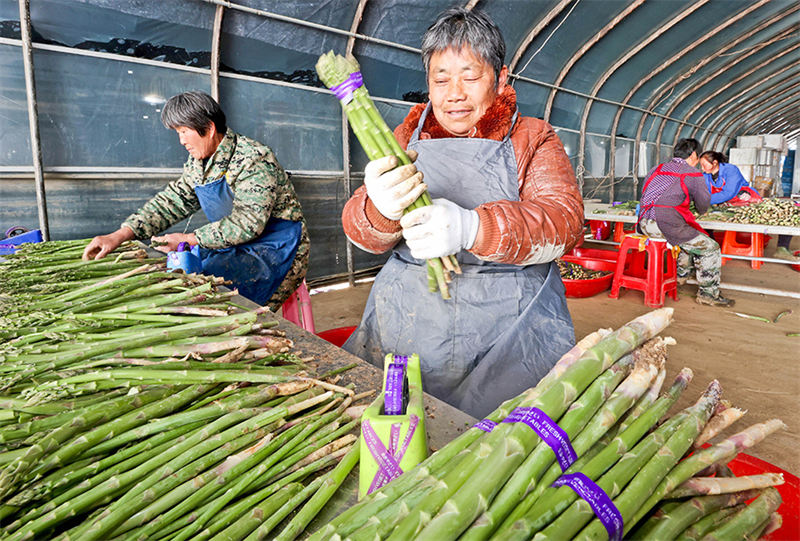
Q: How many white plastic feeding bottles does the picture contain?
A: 0